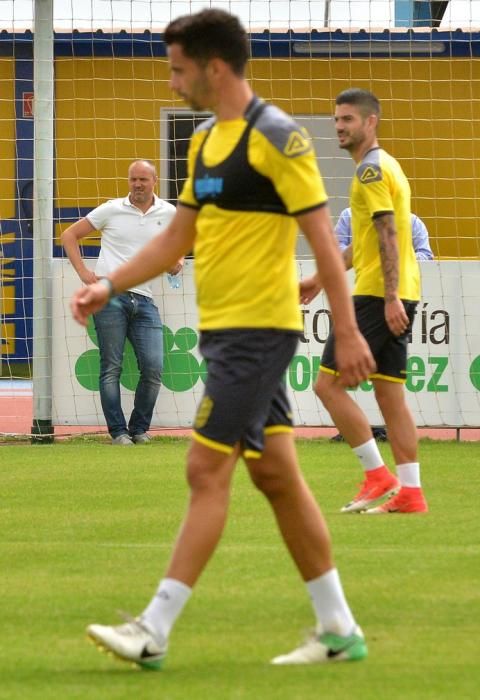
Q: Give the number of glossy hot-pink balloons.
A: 0